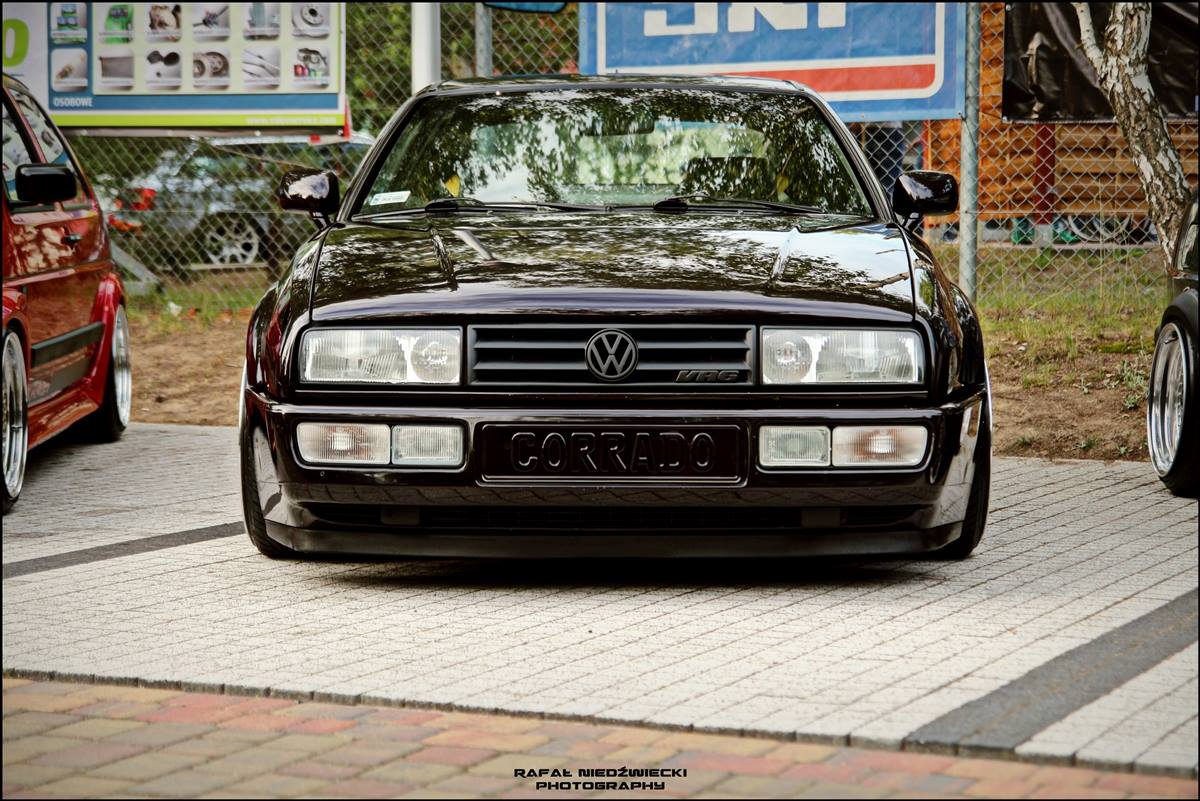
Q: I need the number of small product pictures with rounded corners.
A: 12